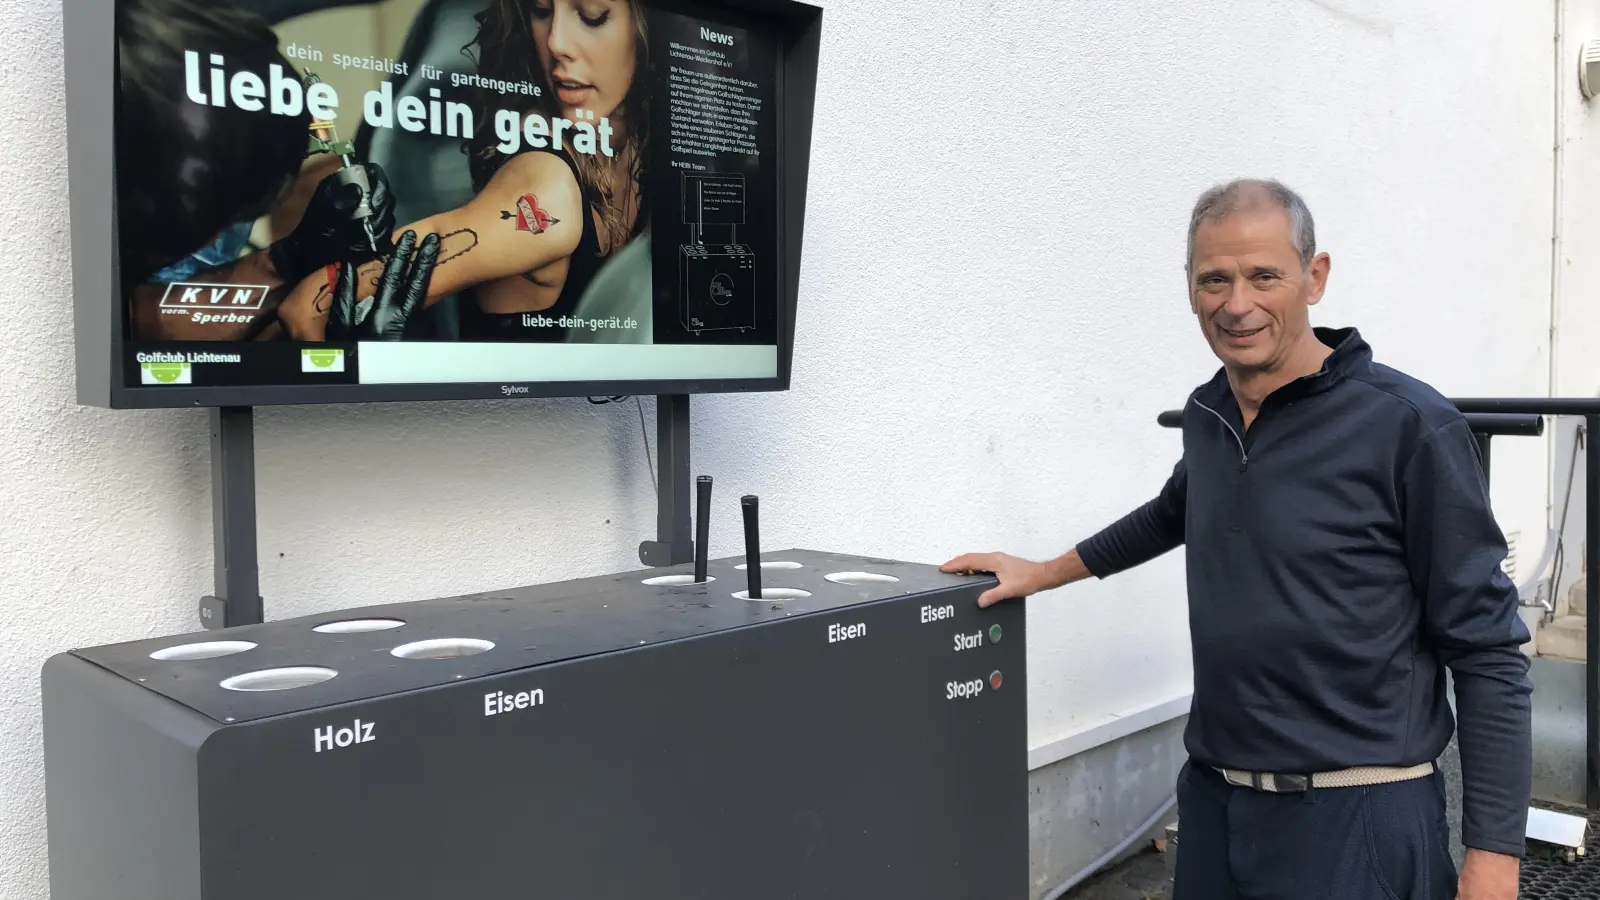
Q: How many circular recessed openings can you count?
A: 8